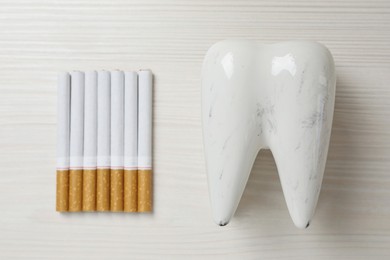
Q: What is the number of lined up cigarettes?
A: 7